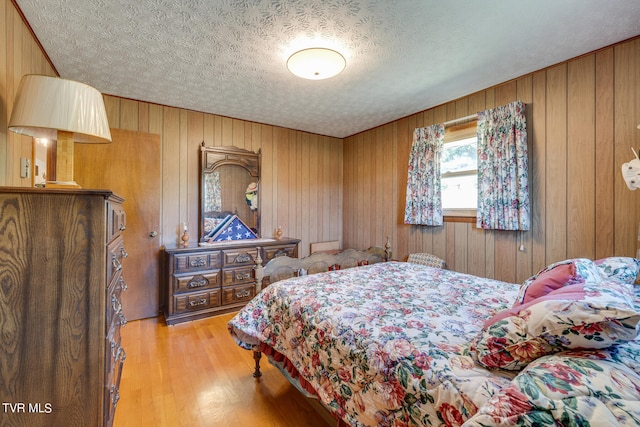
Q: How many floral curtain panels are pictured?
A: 2